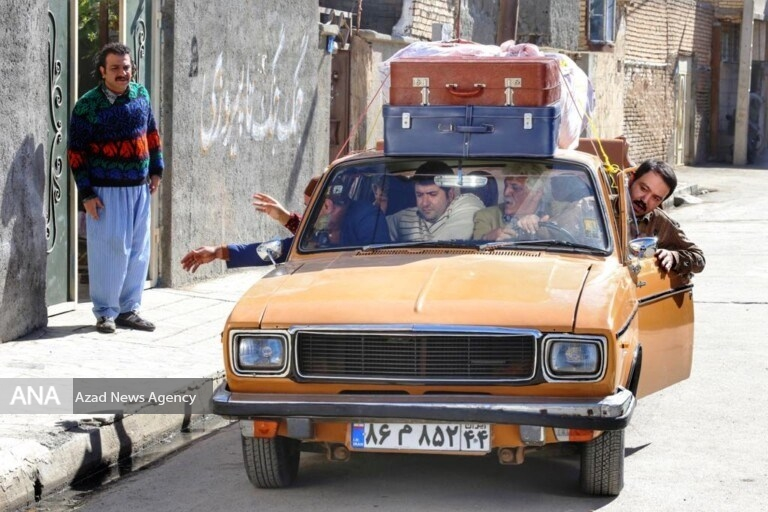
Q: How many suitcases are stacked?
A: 2